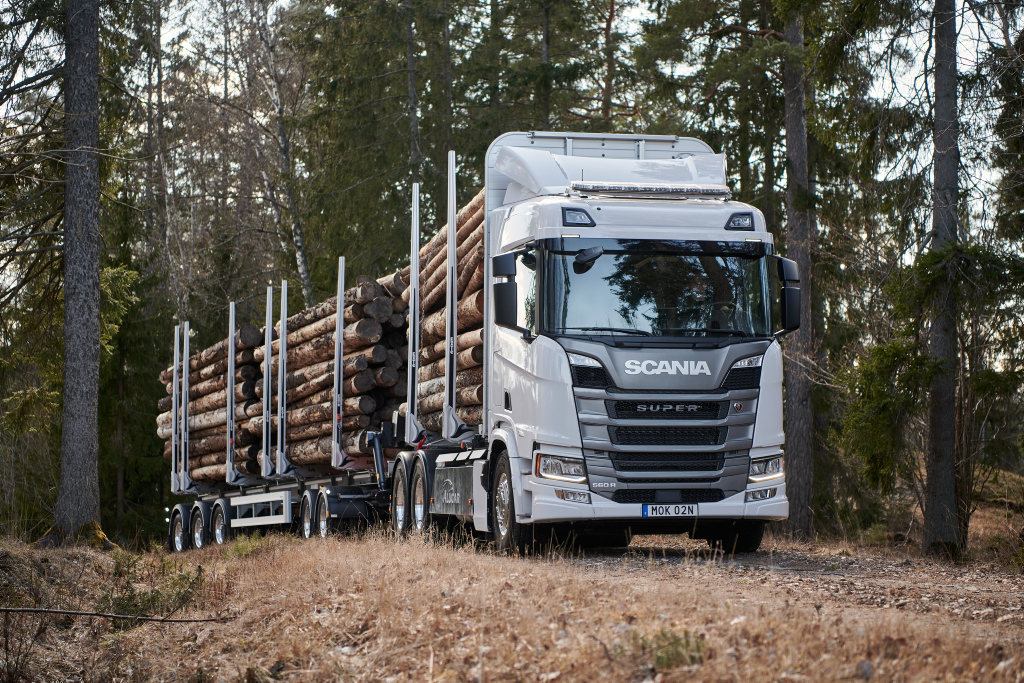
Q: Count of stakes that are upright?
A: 8